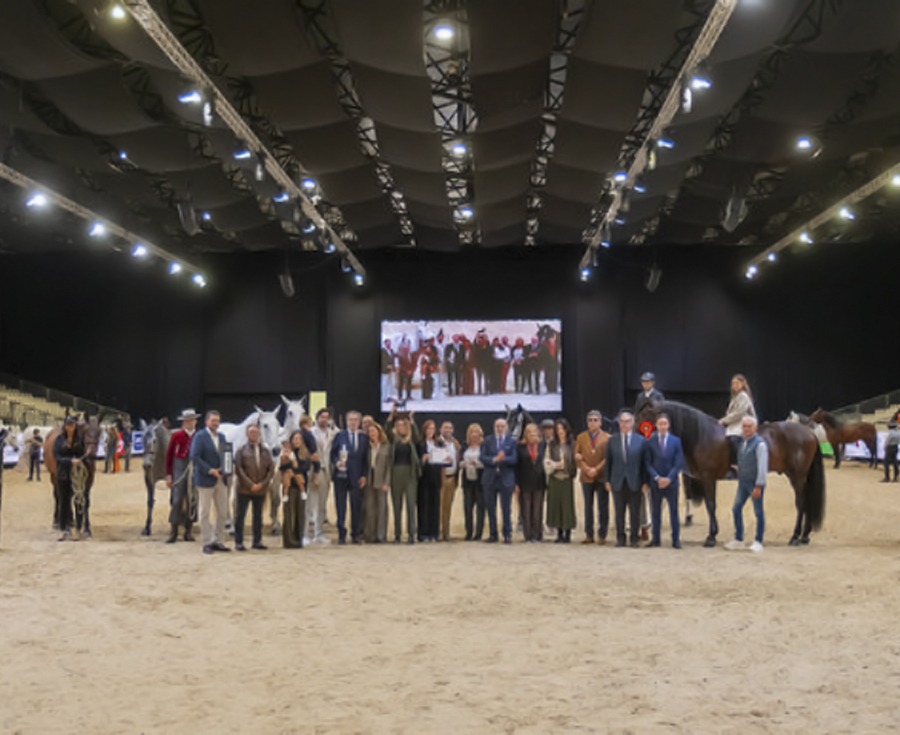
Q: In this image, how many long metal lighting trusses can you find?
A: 4